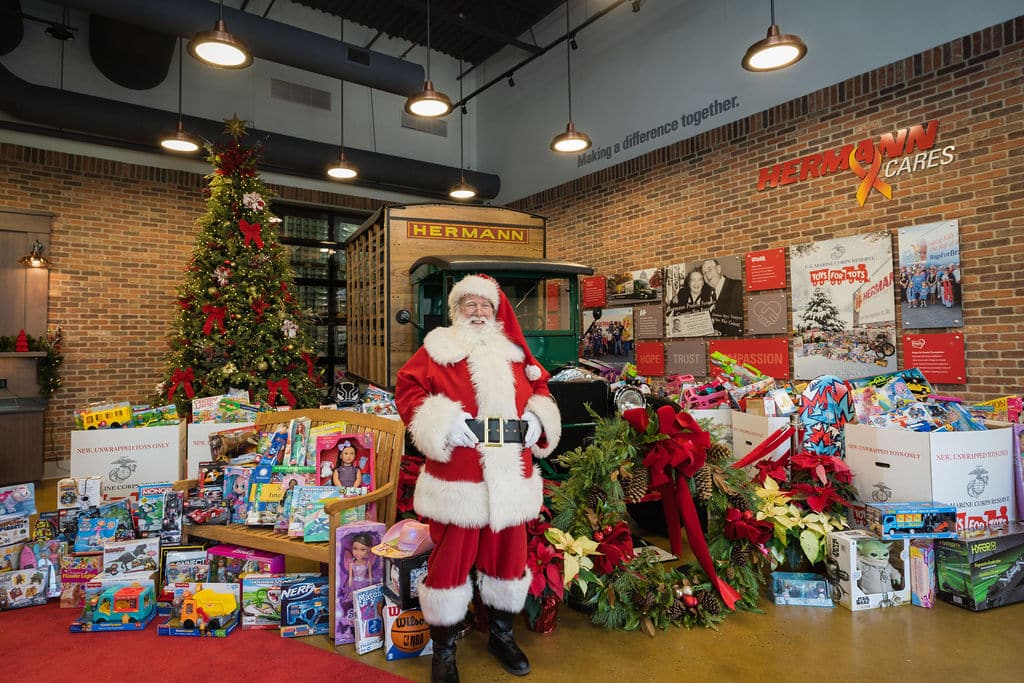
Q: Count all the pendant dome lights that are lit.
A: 7